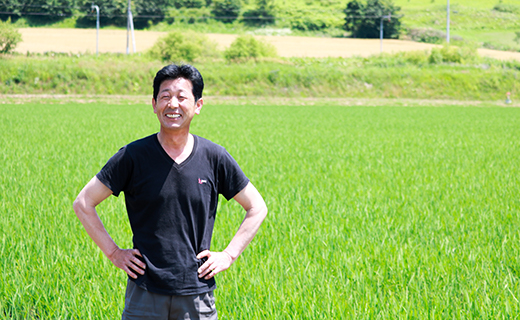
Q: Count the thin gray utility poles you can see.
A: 4